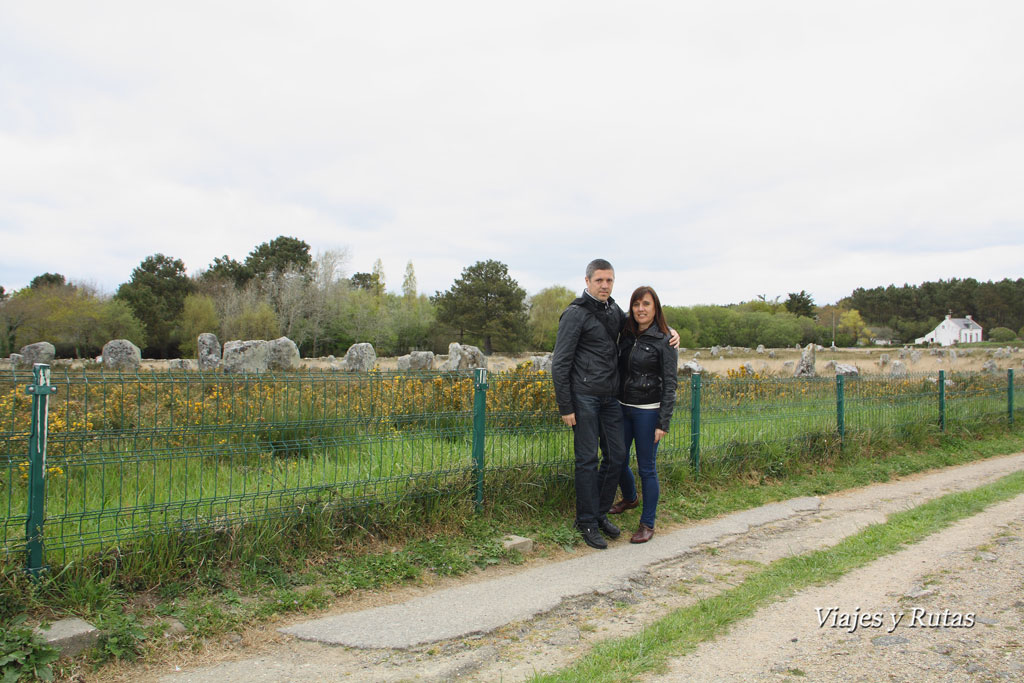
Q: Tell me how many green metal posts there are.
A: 6